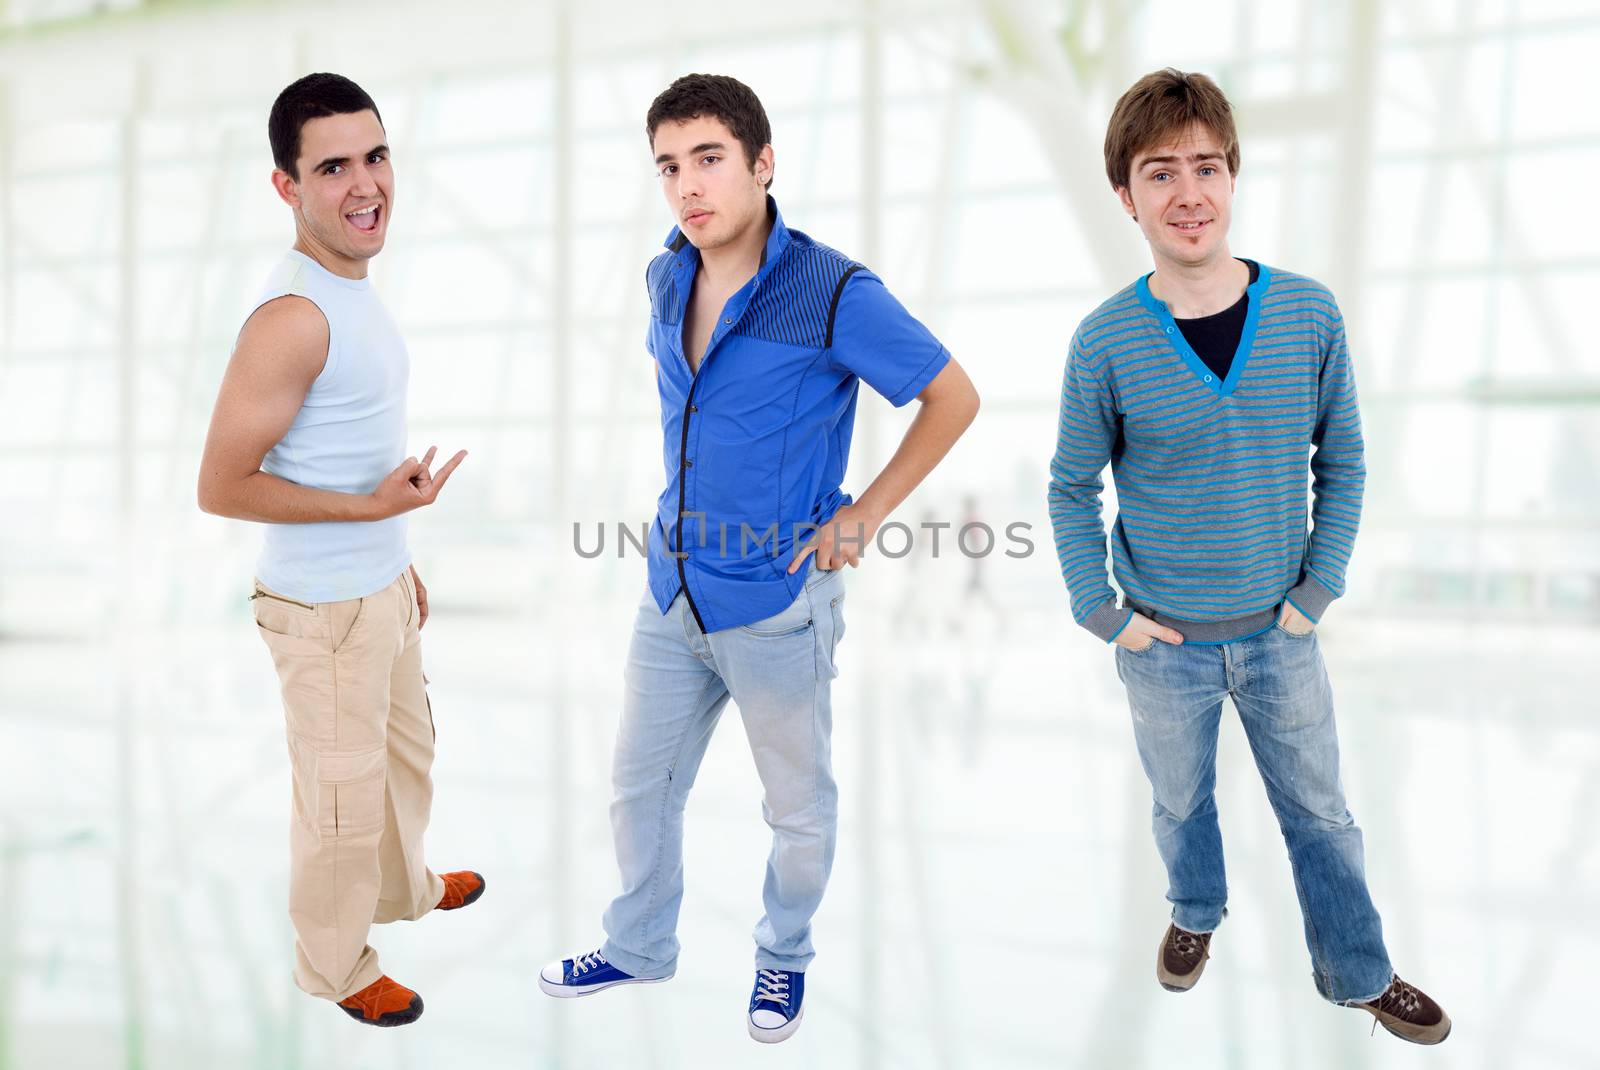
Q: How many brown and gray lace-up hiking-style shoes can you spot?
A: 2